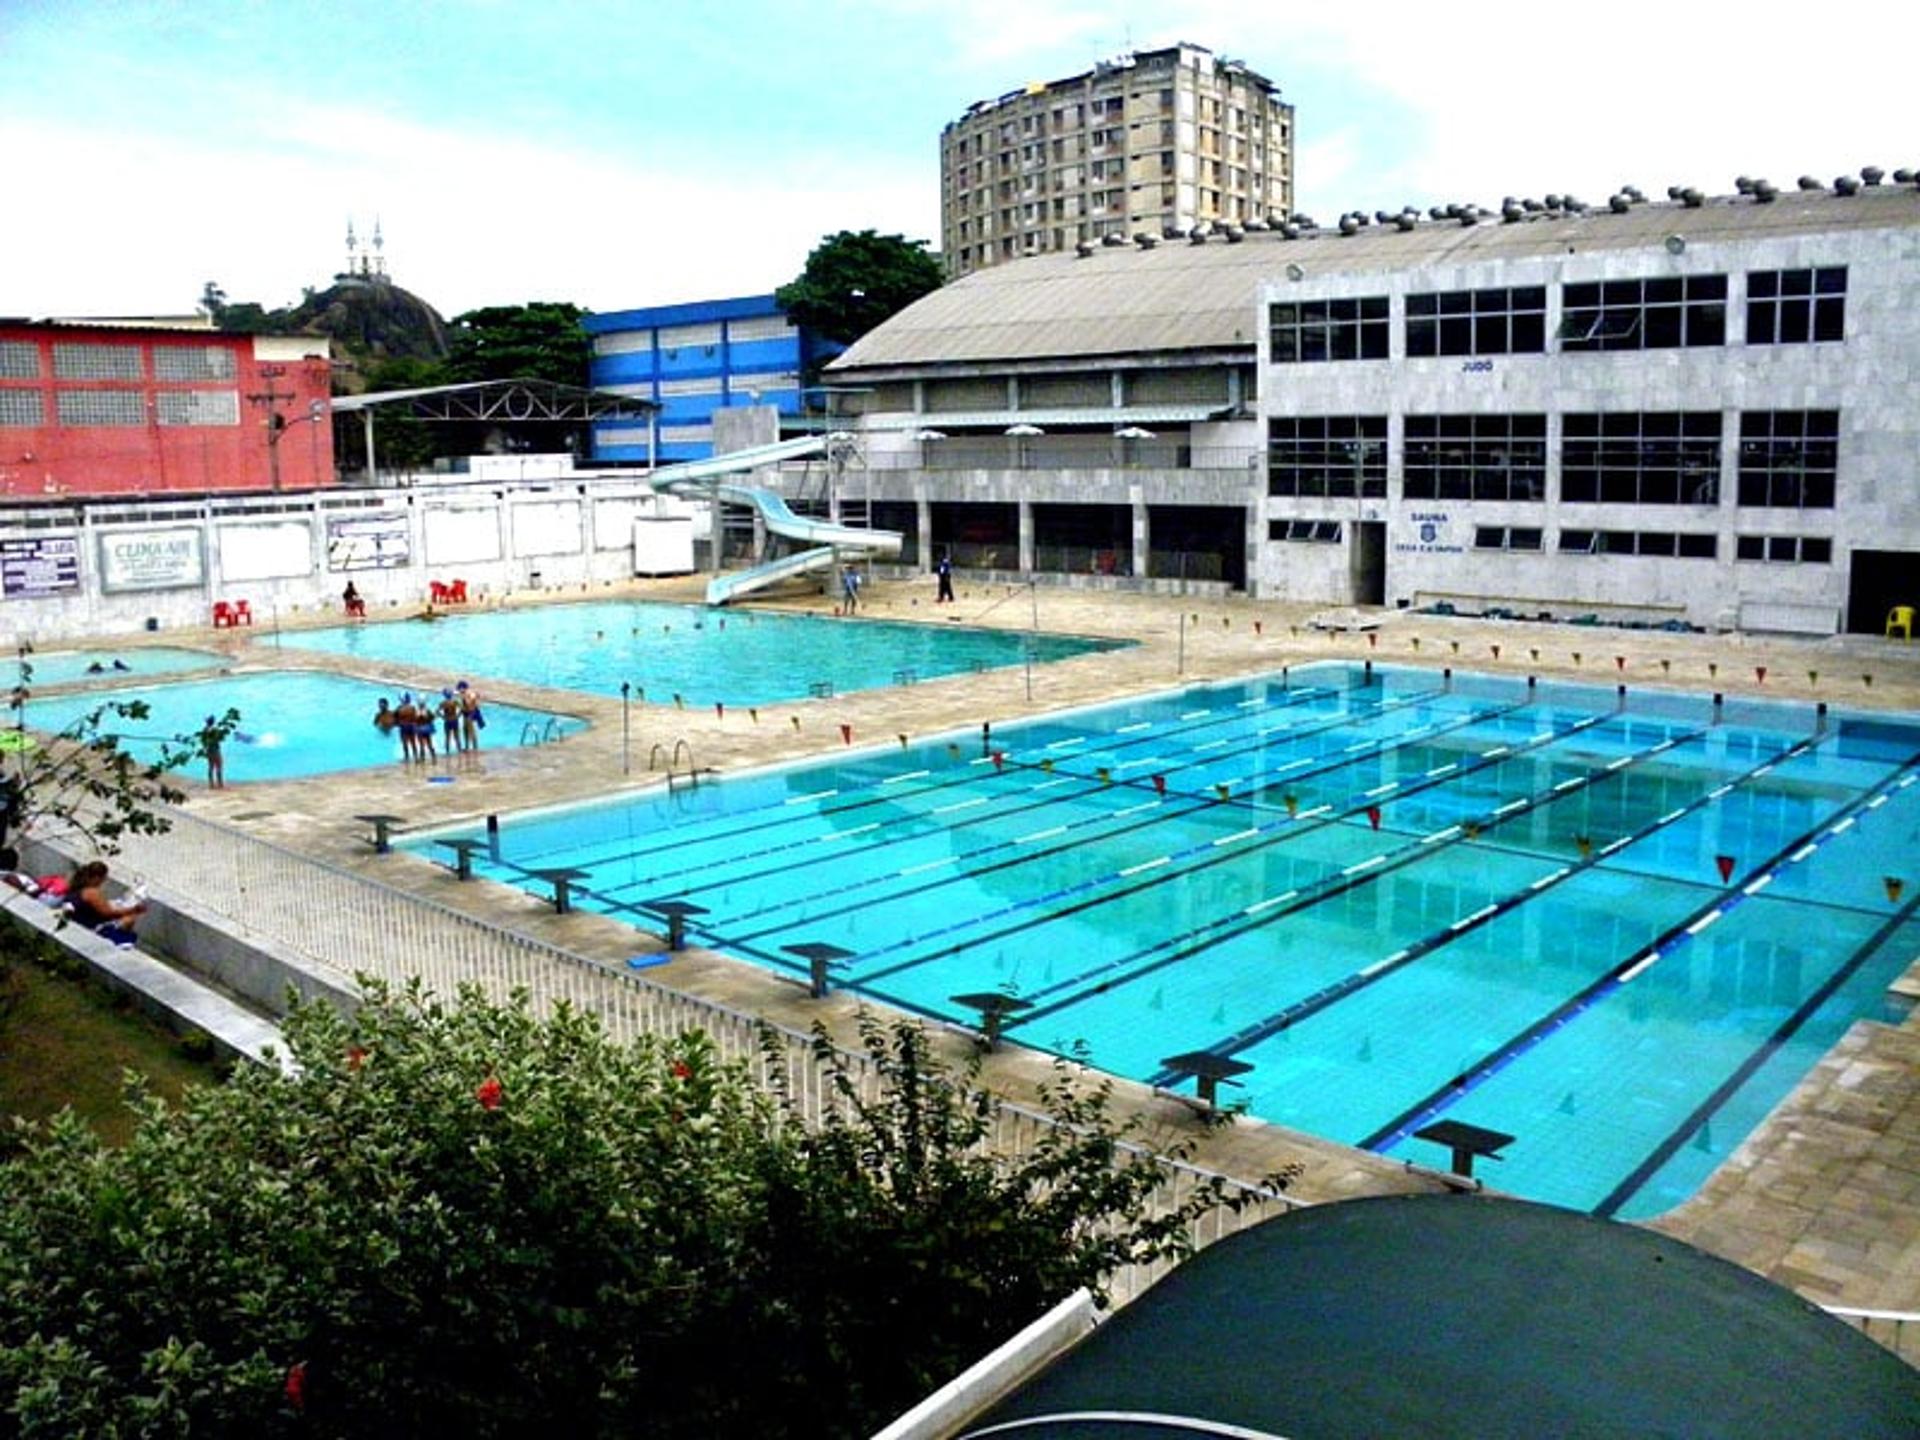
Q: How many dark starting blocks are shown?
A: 8